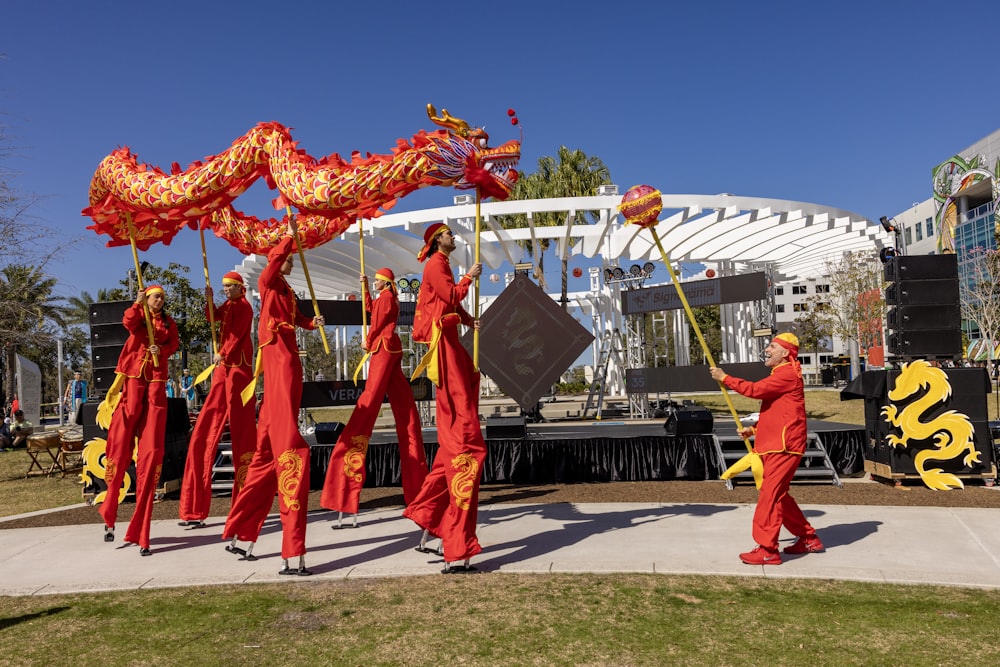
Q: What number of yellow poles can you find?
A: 6